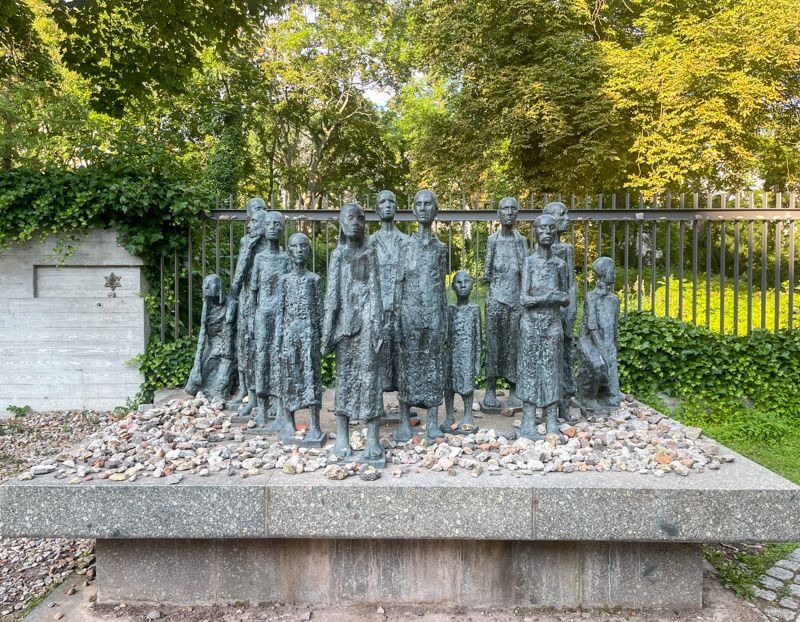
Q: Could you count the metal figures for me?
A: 13